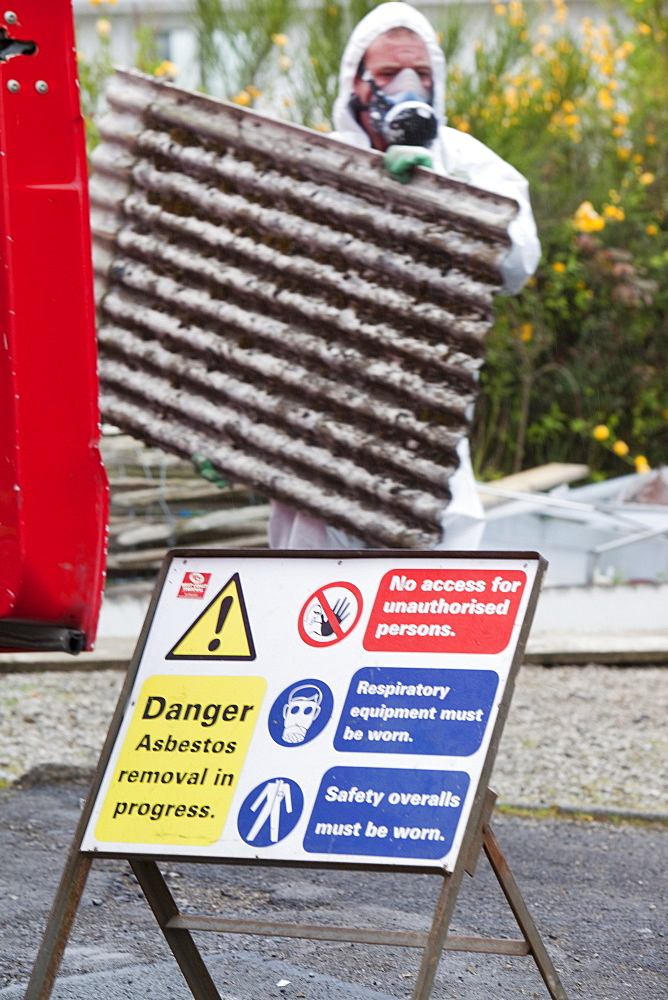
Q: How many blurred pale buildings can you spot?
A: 1